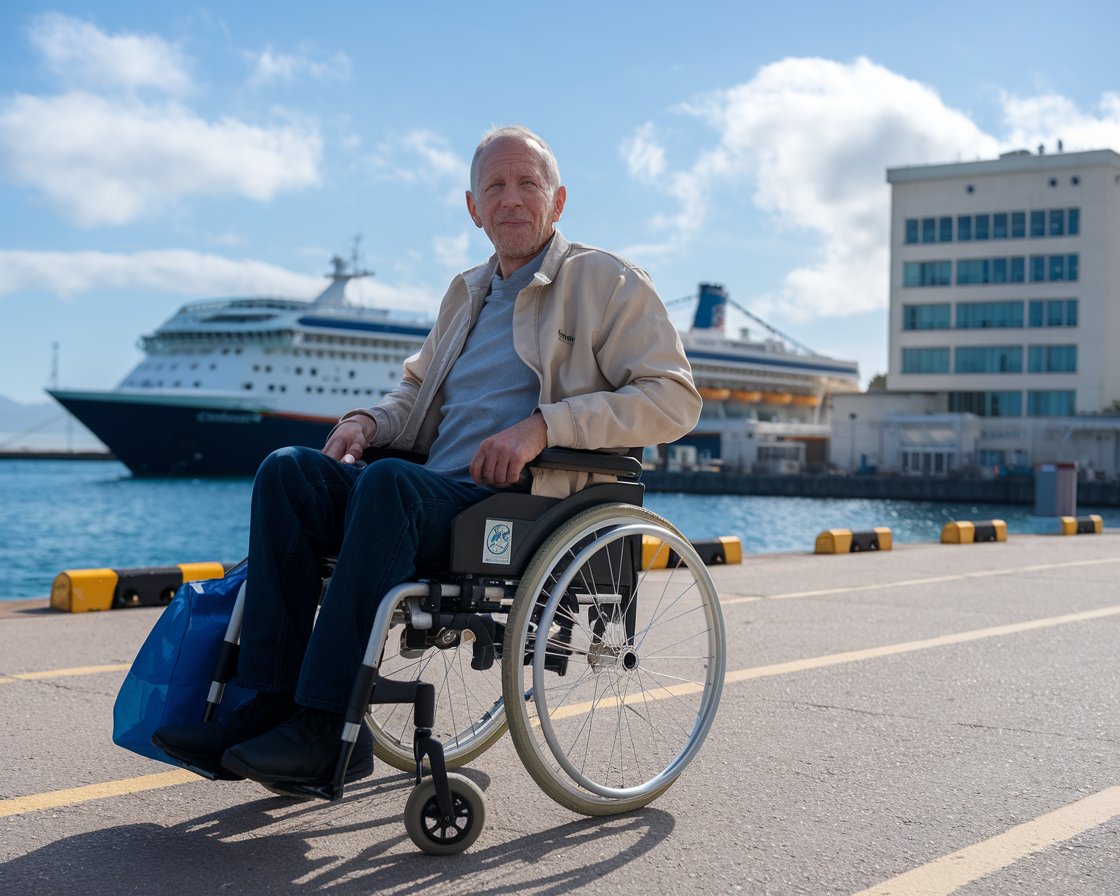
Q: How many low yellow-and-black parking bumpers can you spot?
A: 5